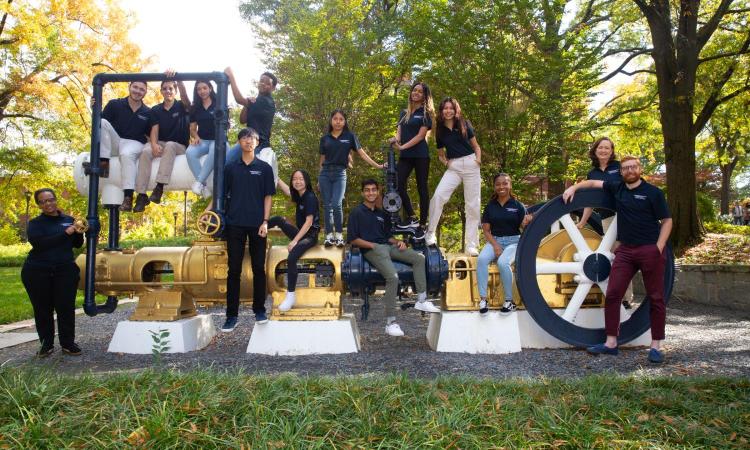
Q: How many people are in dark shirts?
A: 14